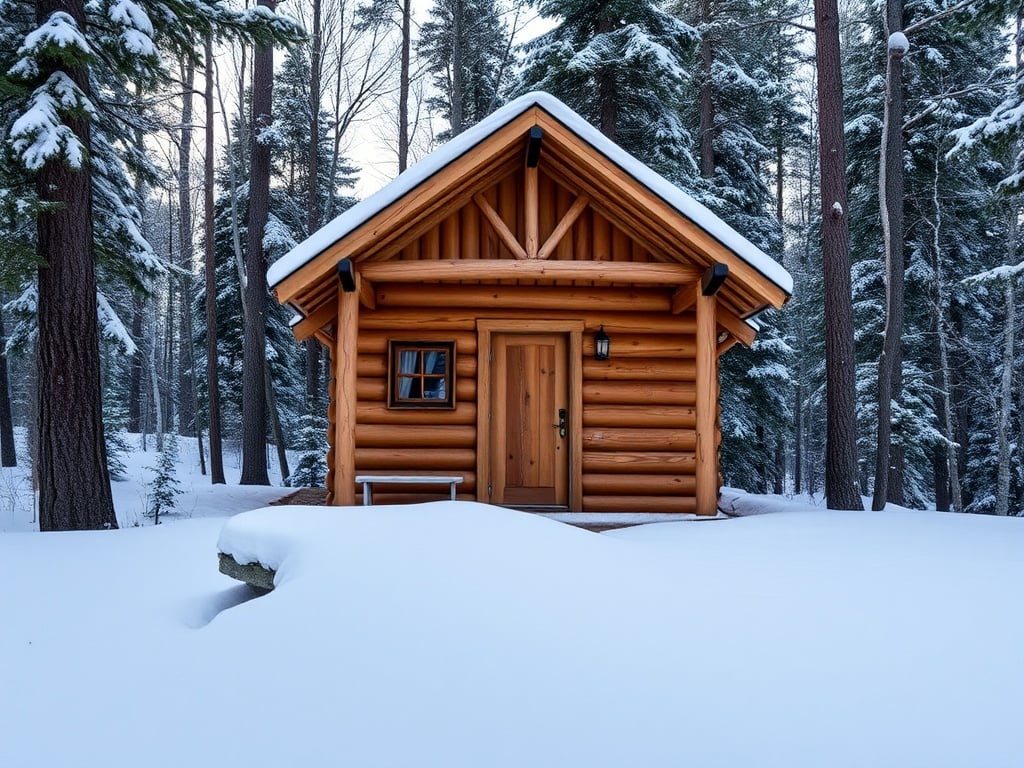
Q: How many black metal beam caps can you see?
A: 3